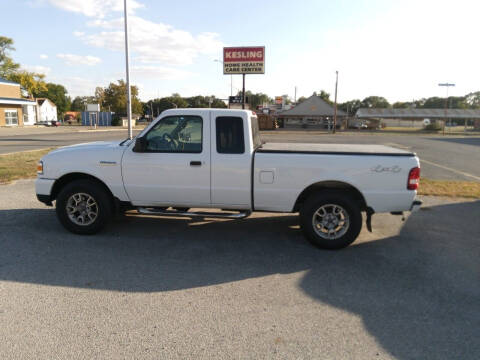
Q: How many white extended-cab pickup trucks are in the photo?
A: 1